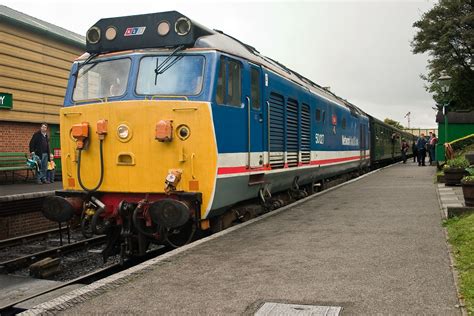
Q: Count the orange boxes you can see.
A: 3